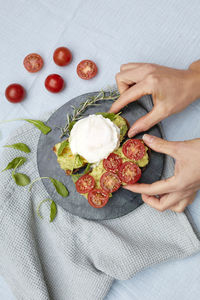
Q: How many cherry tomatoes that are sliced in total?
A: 8